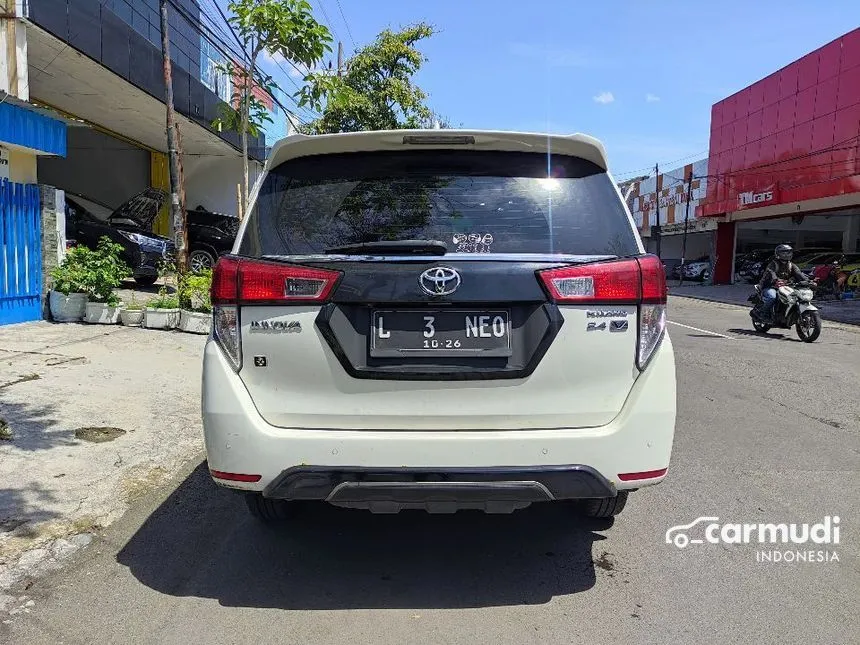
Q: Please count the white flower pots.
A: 5